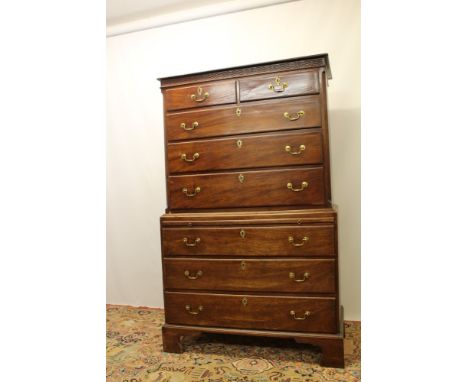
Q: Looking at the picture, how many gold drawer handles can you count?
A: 14